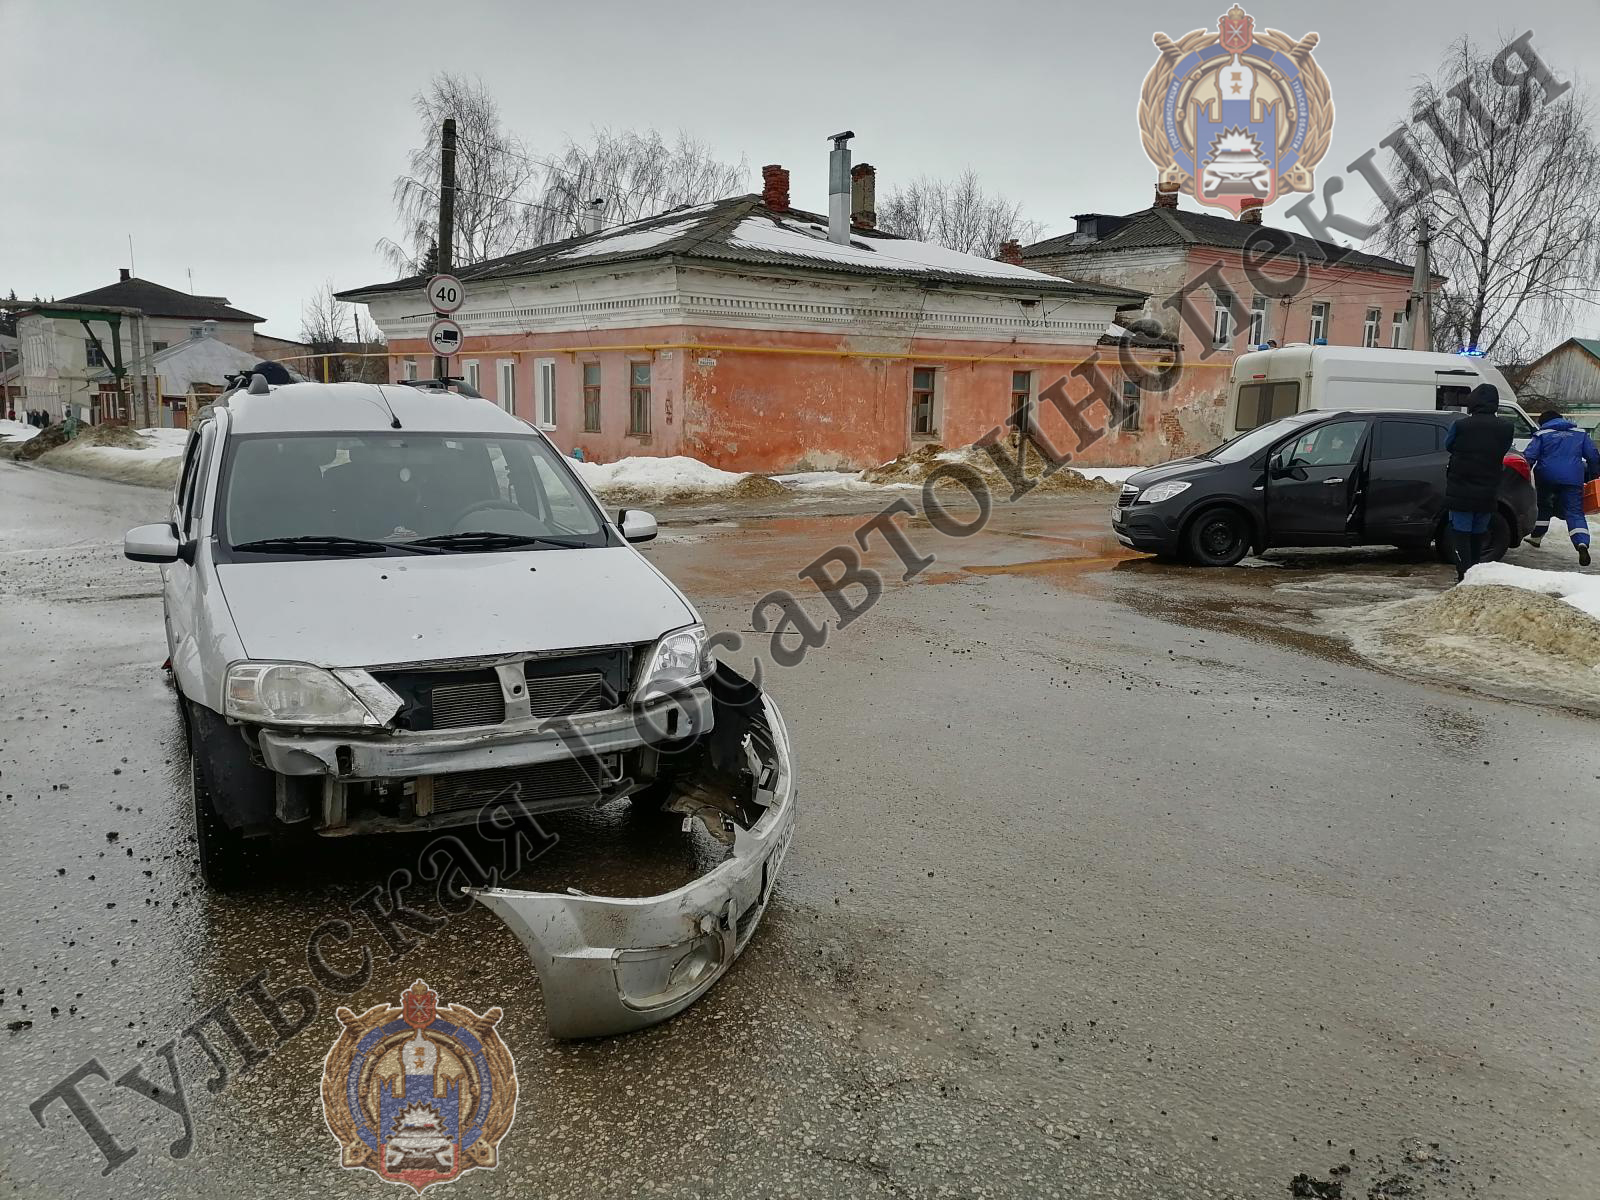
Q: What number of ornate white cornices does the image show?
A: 1